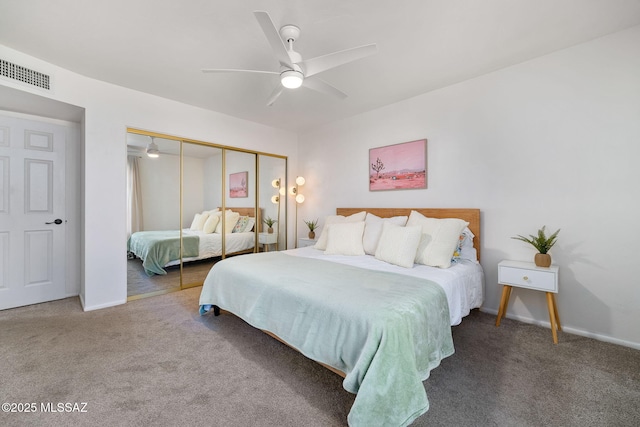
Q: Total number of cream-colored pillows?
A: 5